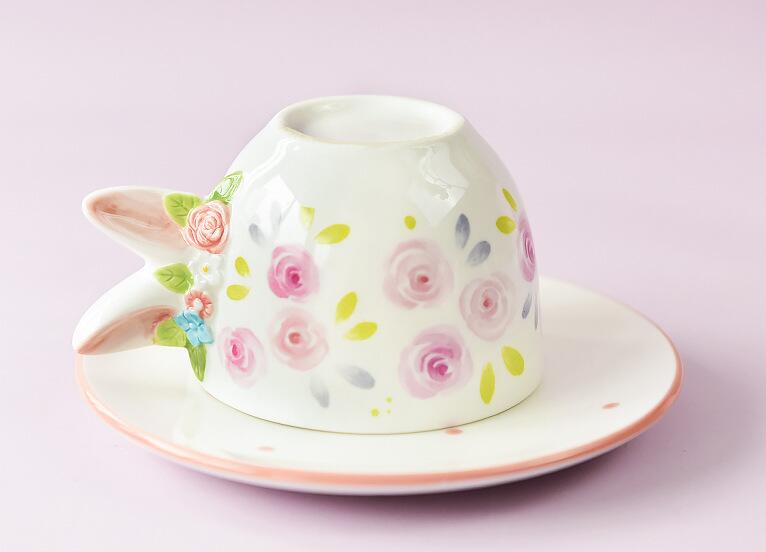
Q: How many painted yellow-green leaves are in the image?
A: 10